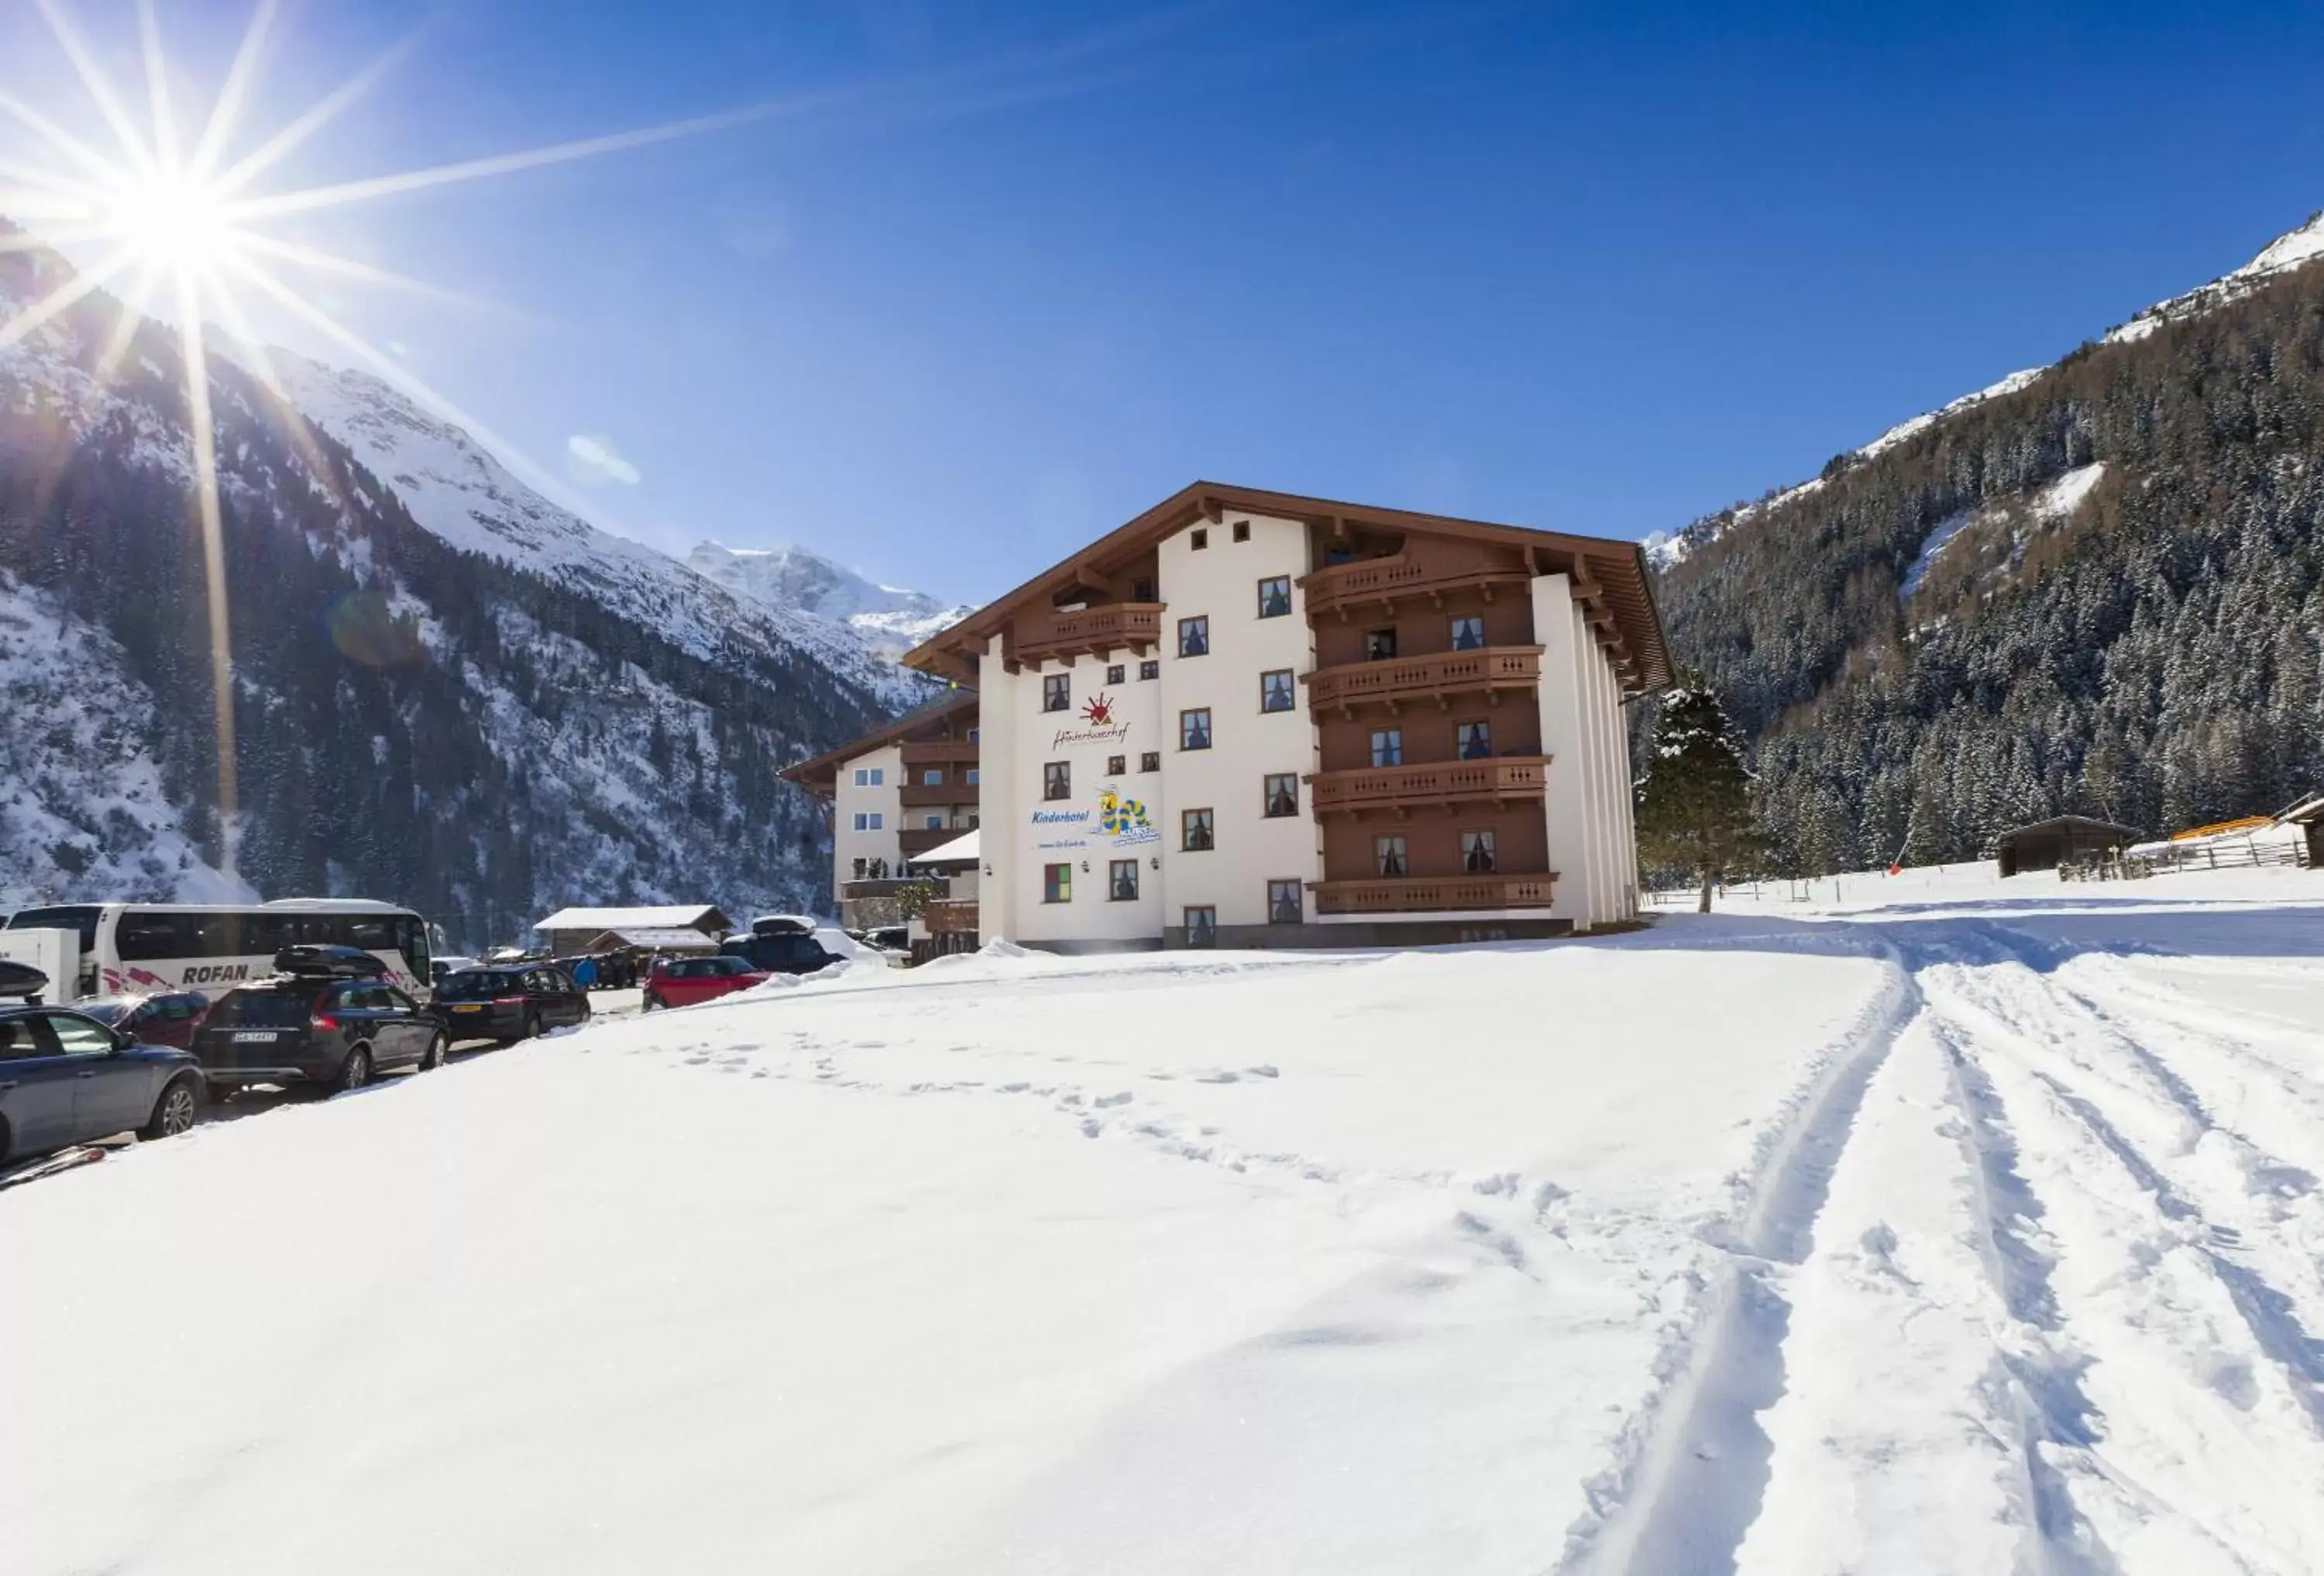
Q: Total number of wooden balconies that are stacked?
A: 4